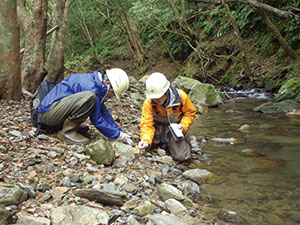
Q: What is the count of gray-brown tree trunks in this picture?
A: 3